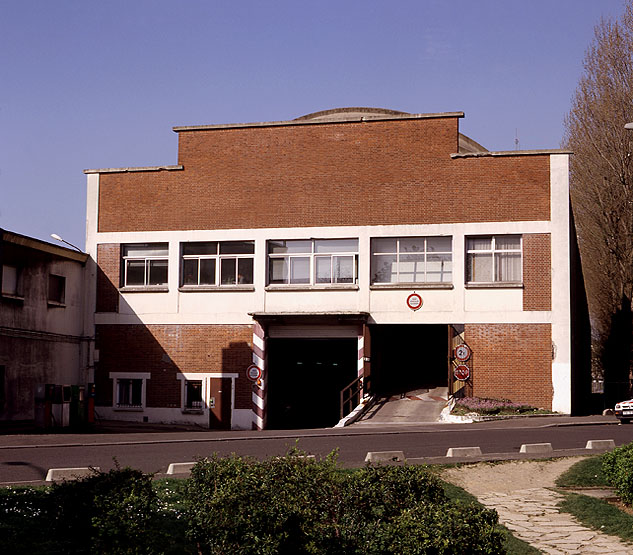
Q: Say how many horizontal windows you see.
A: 5